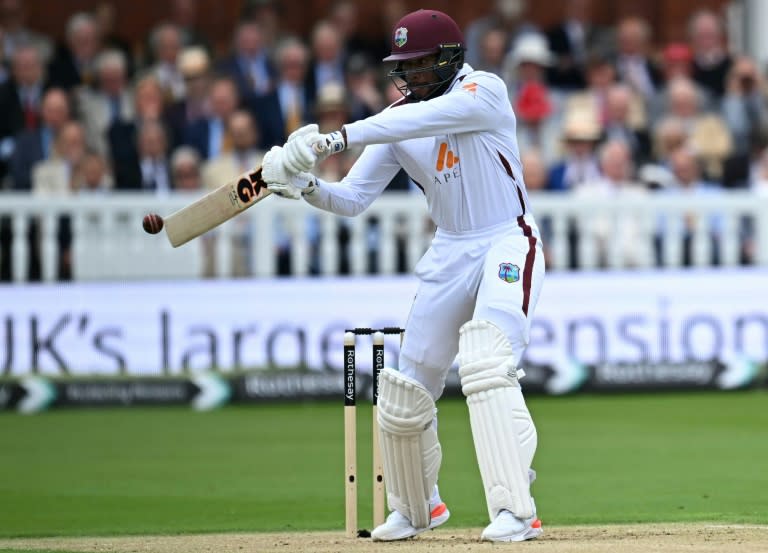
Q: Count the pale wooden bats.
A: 1